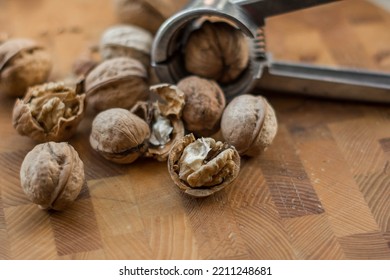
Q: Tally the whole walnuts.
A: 9